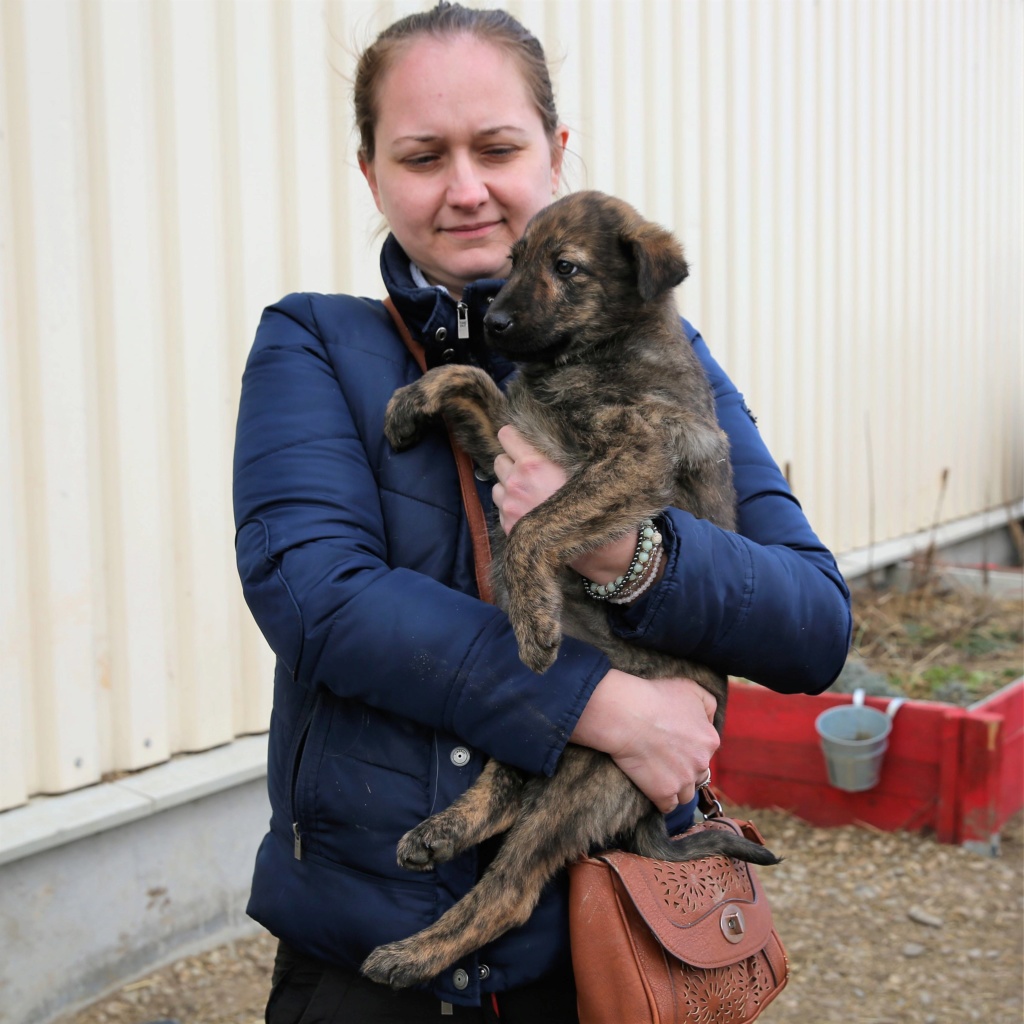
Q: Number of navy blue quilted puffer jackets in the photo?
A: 1